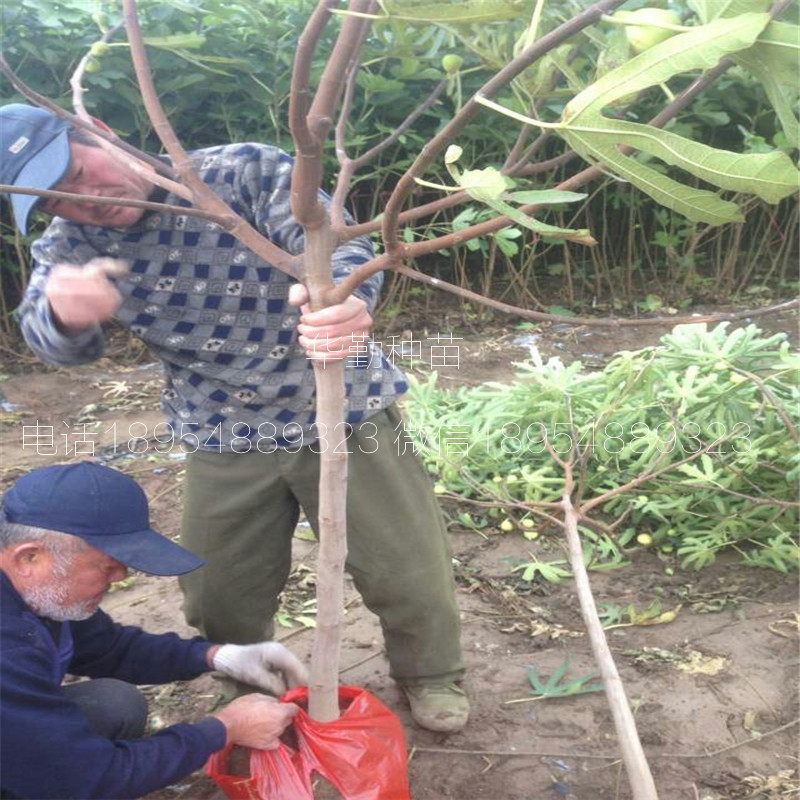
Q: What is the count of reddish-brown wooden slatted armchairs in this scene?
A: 0